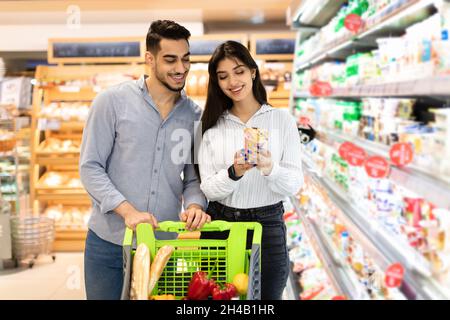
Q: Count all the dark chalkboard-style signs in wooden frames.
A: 3